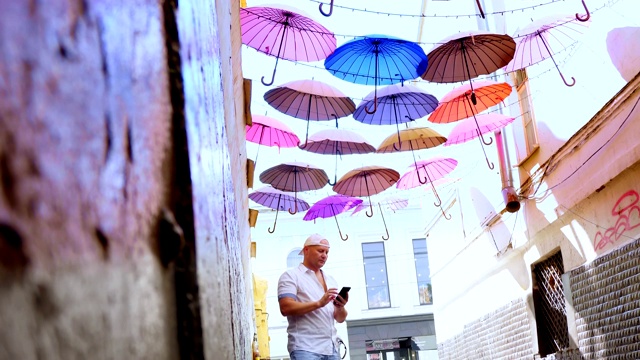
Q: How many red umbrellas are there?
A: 1